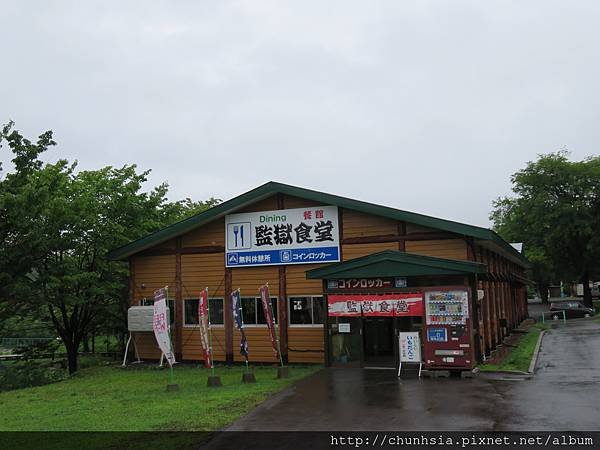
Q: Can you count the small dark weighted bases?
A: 4